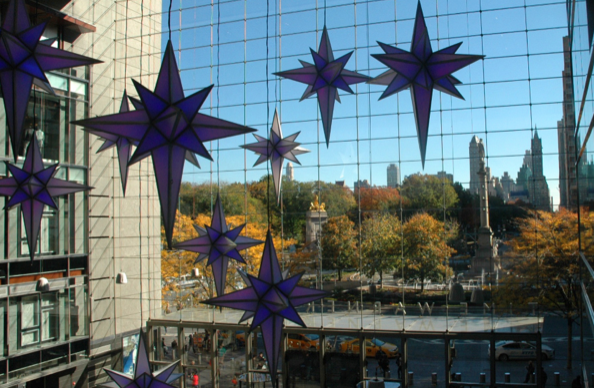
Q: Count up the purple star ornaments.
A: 10